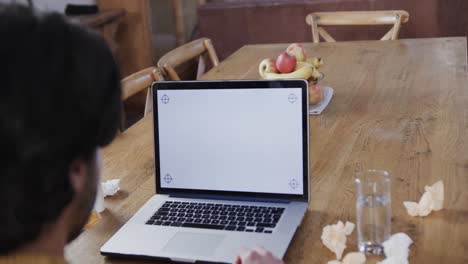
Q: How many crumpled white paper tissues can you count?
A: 5